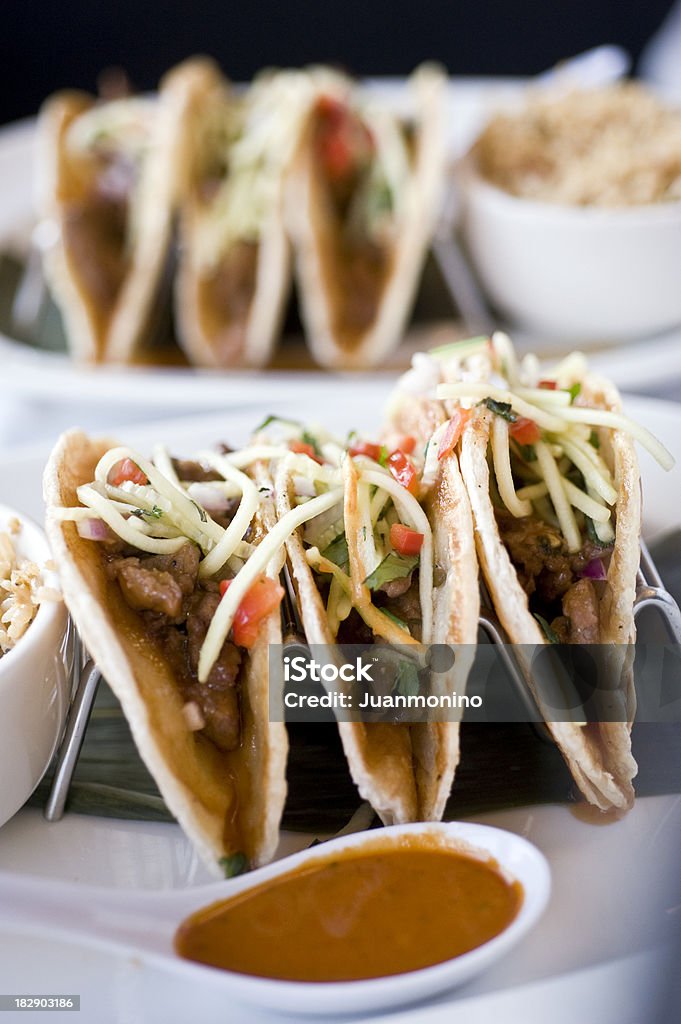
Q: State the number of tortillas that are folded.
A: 6